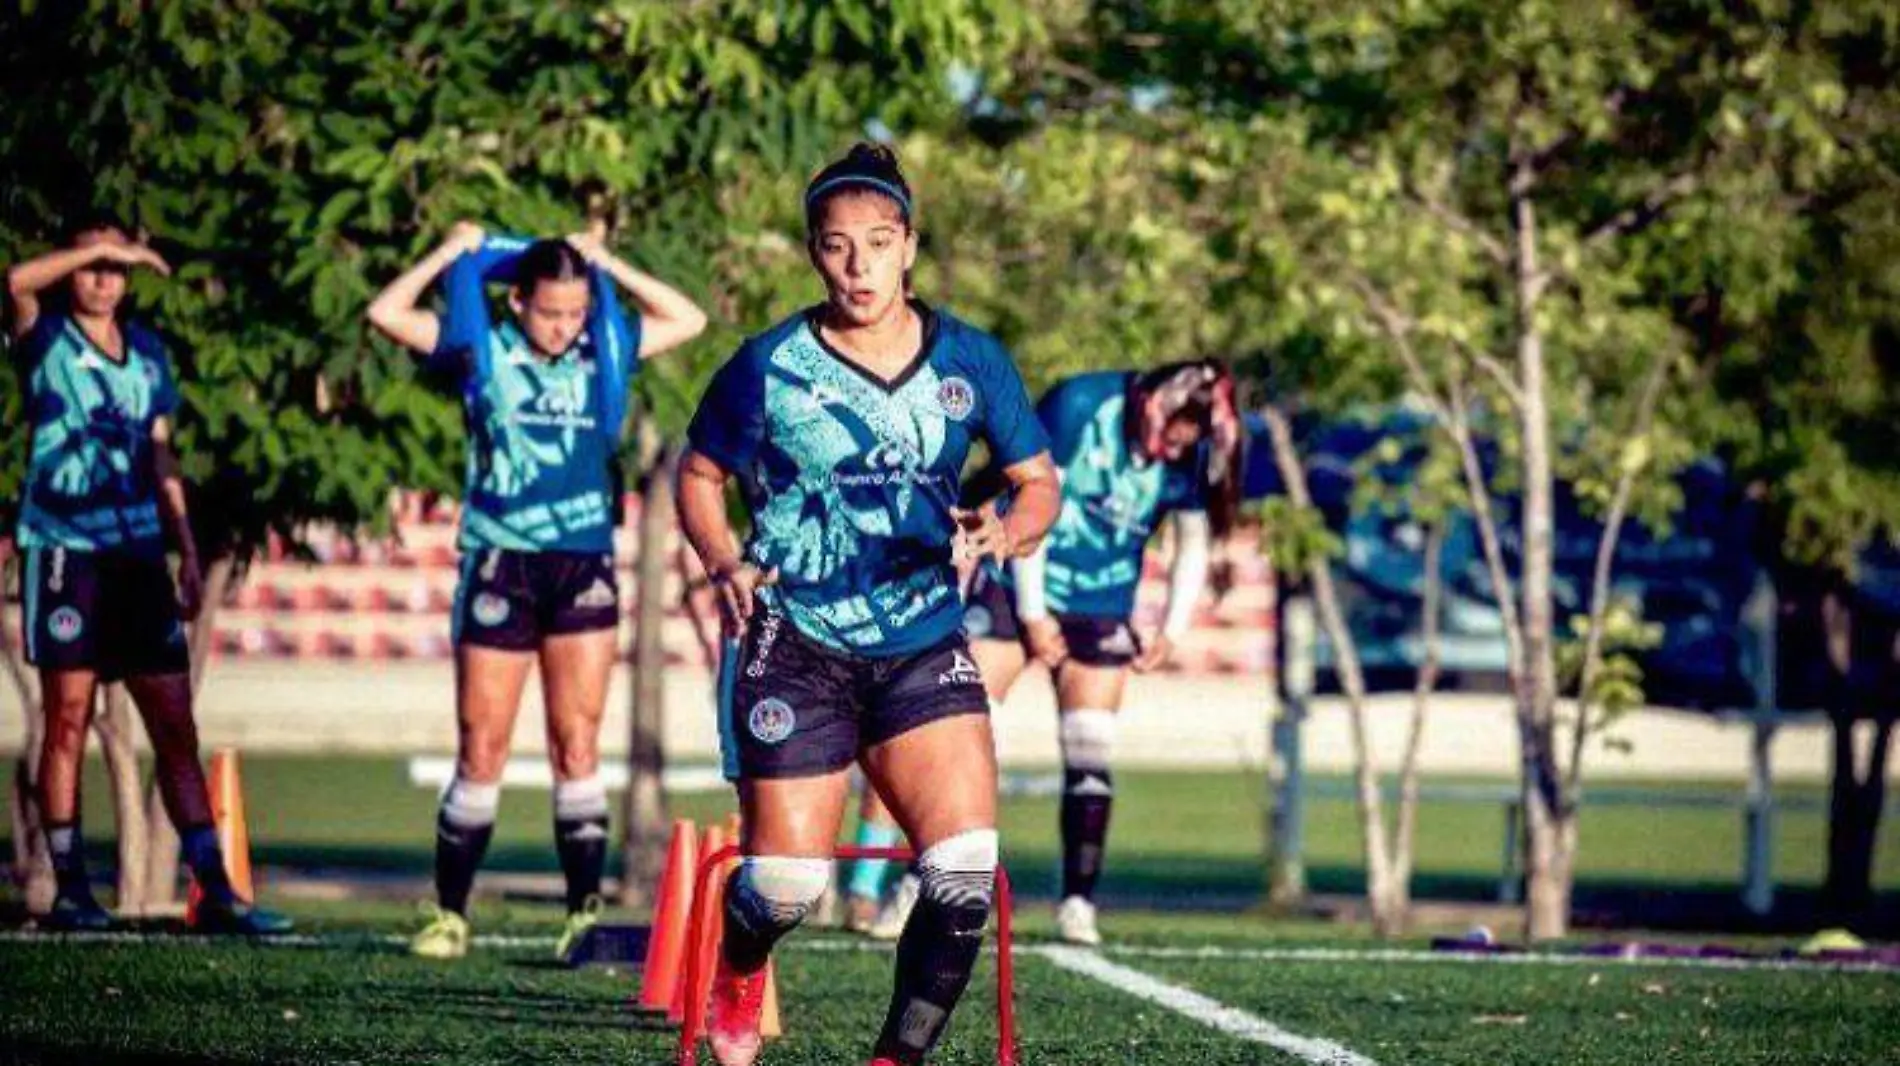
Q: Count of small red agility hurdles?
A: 1